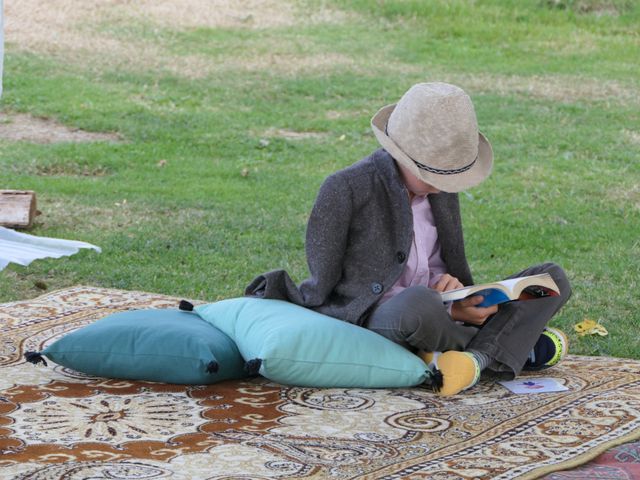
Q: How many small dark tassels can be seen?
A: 5